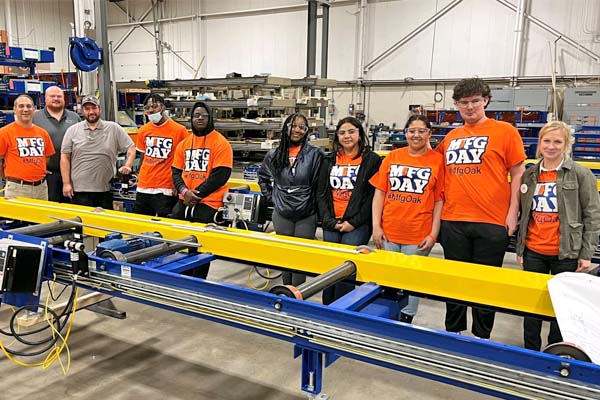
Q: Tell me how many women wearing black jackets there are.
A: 2